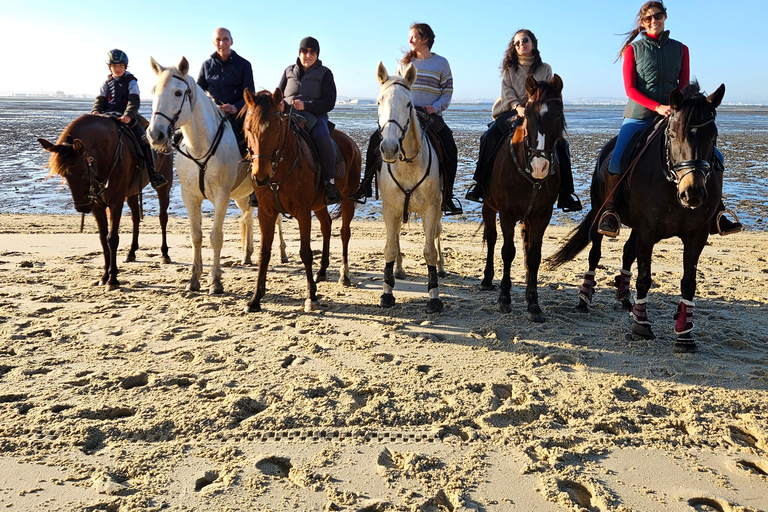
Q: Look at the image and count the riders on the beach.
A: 6